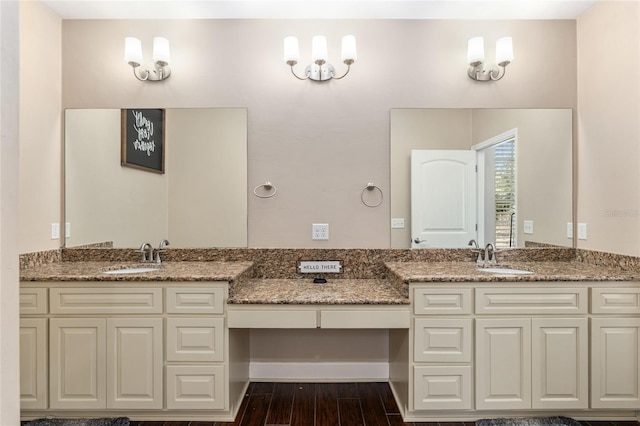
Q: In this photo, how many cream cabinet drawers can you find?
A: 12